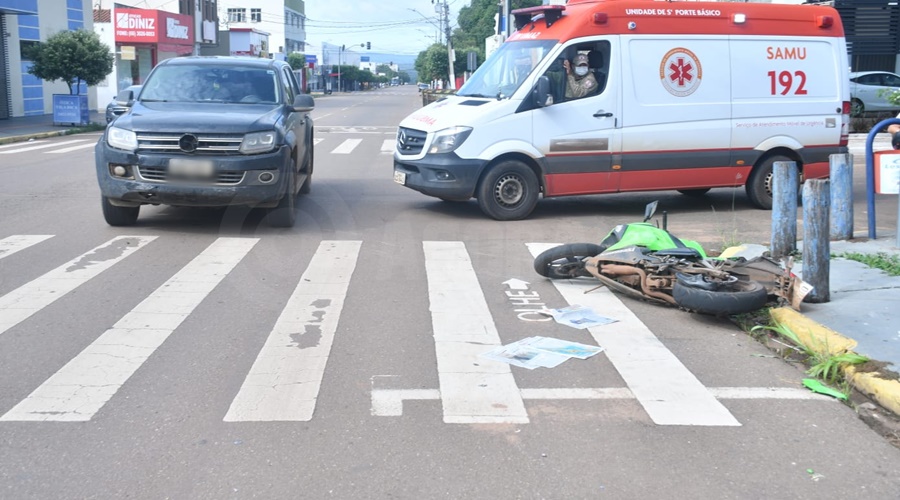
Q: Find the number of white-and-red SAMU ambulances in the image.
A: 1